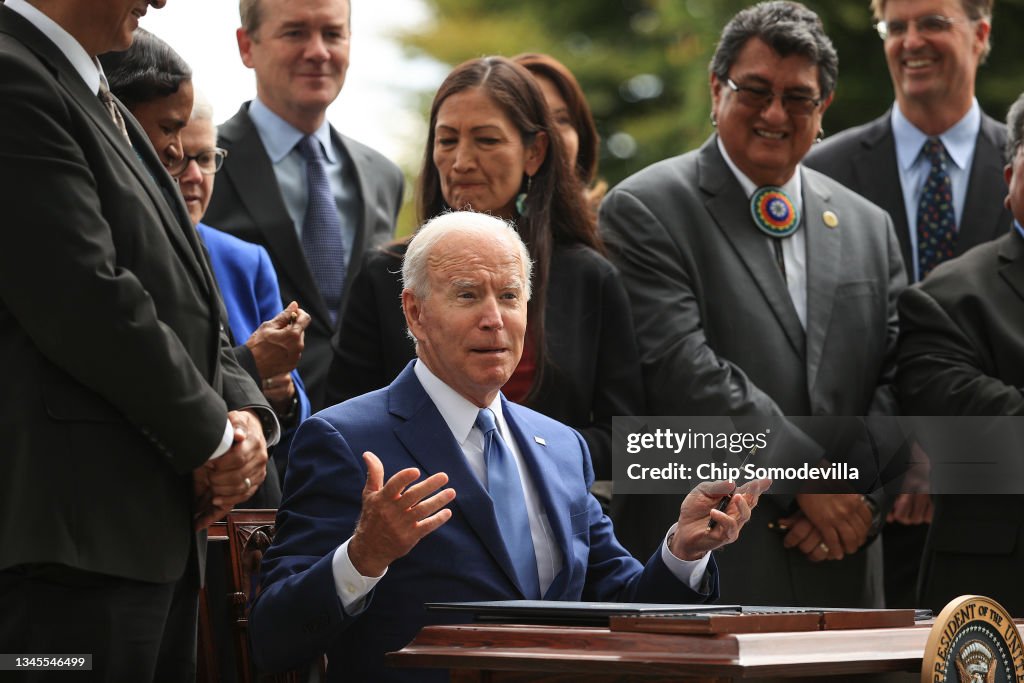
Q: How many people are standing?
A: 9